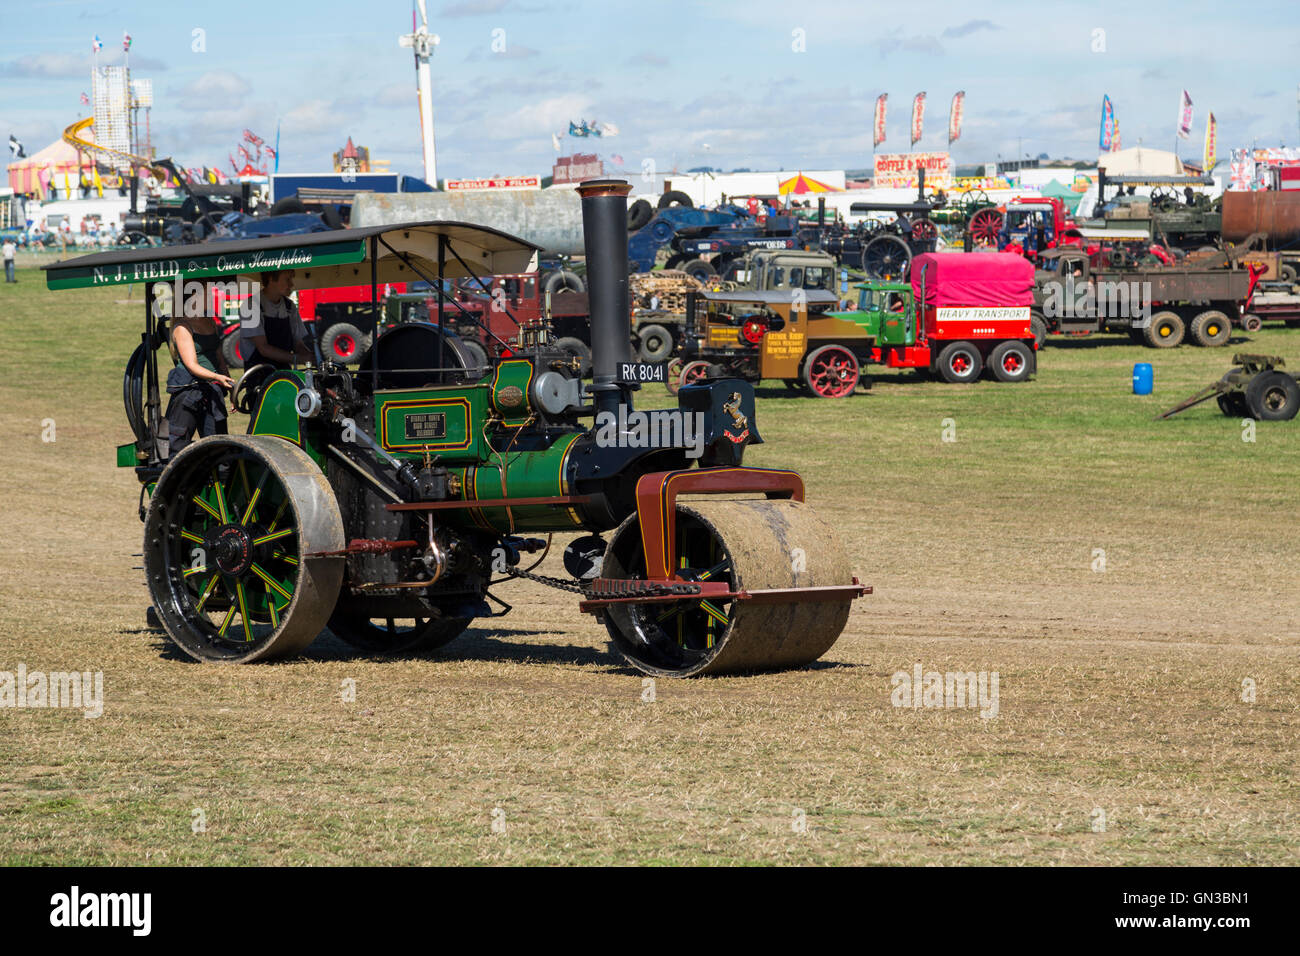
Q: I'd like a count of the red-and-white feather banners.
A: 3